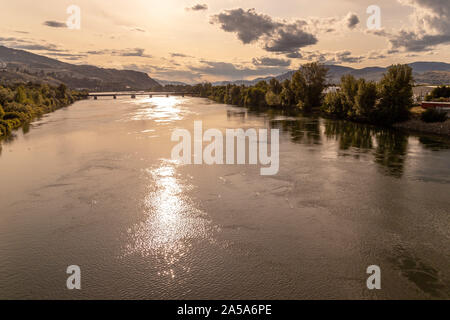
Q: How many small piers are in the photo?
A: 6